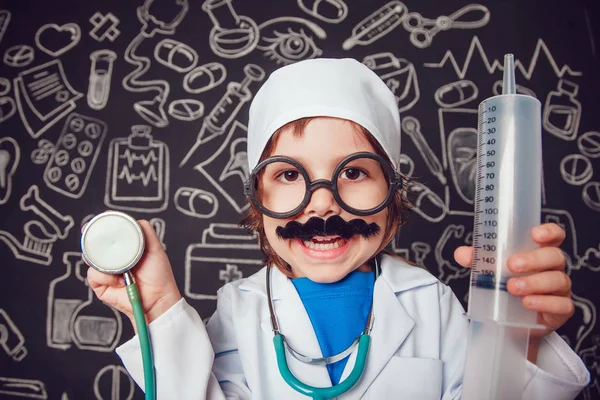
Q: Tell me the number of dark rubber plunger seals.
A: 1